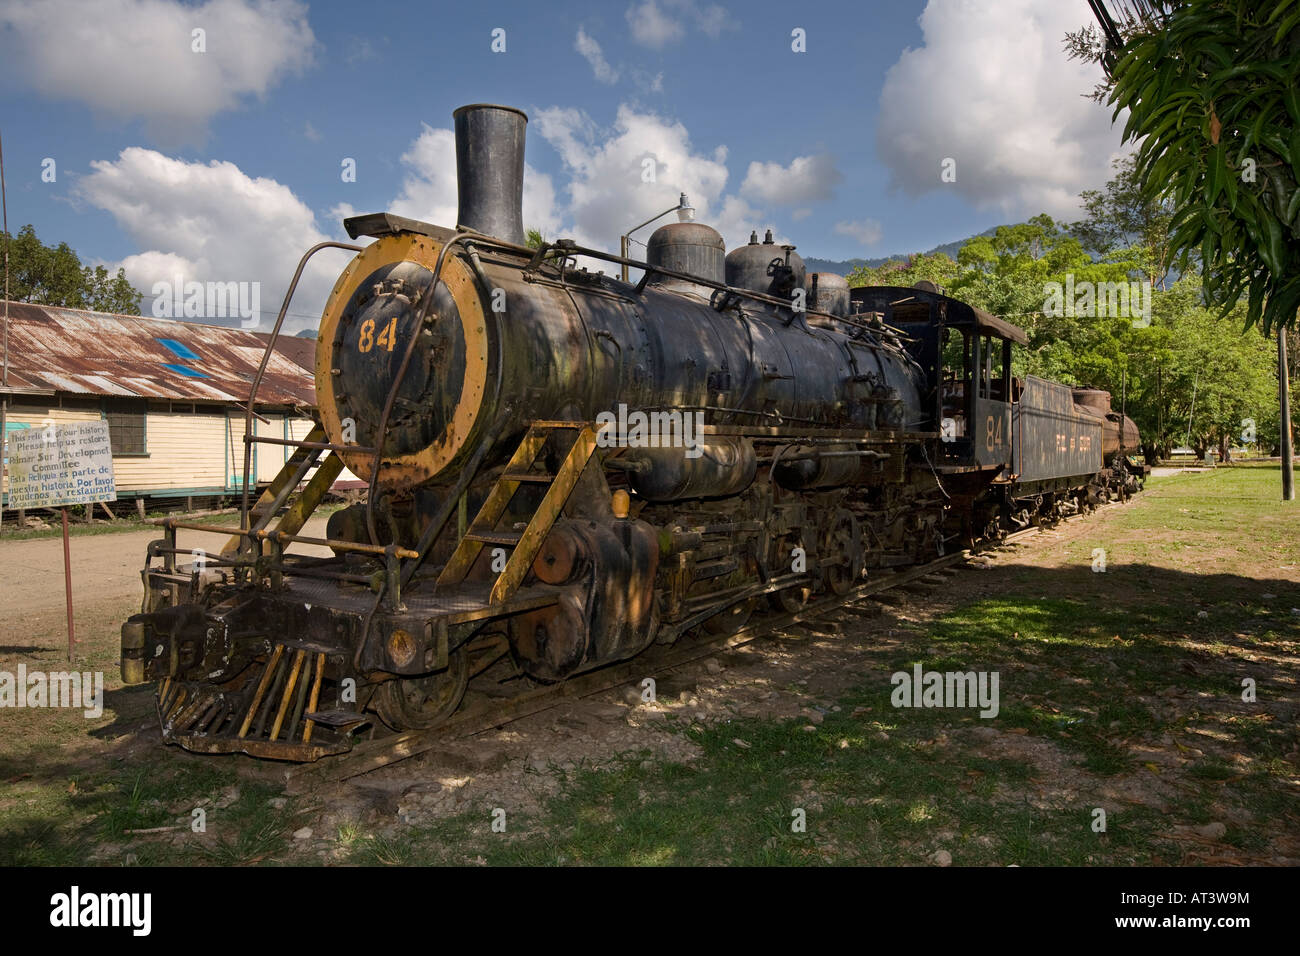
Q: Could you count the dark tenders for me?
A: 1